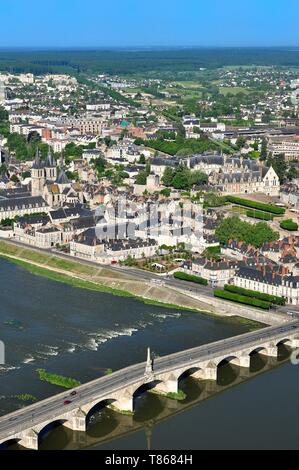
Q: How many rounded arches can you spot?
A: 8